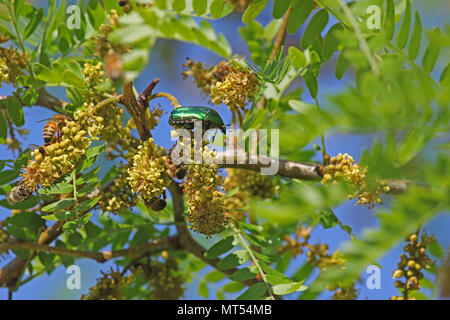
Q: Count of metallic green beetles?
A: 1